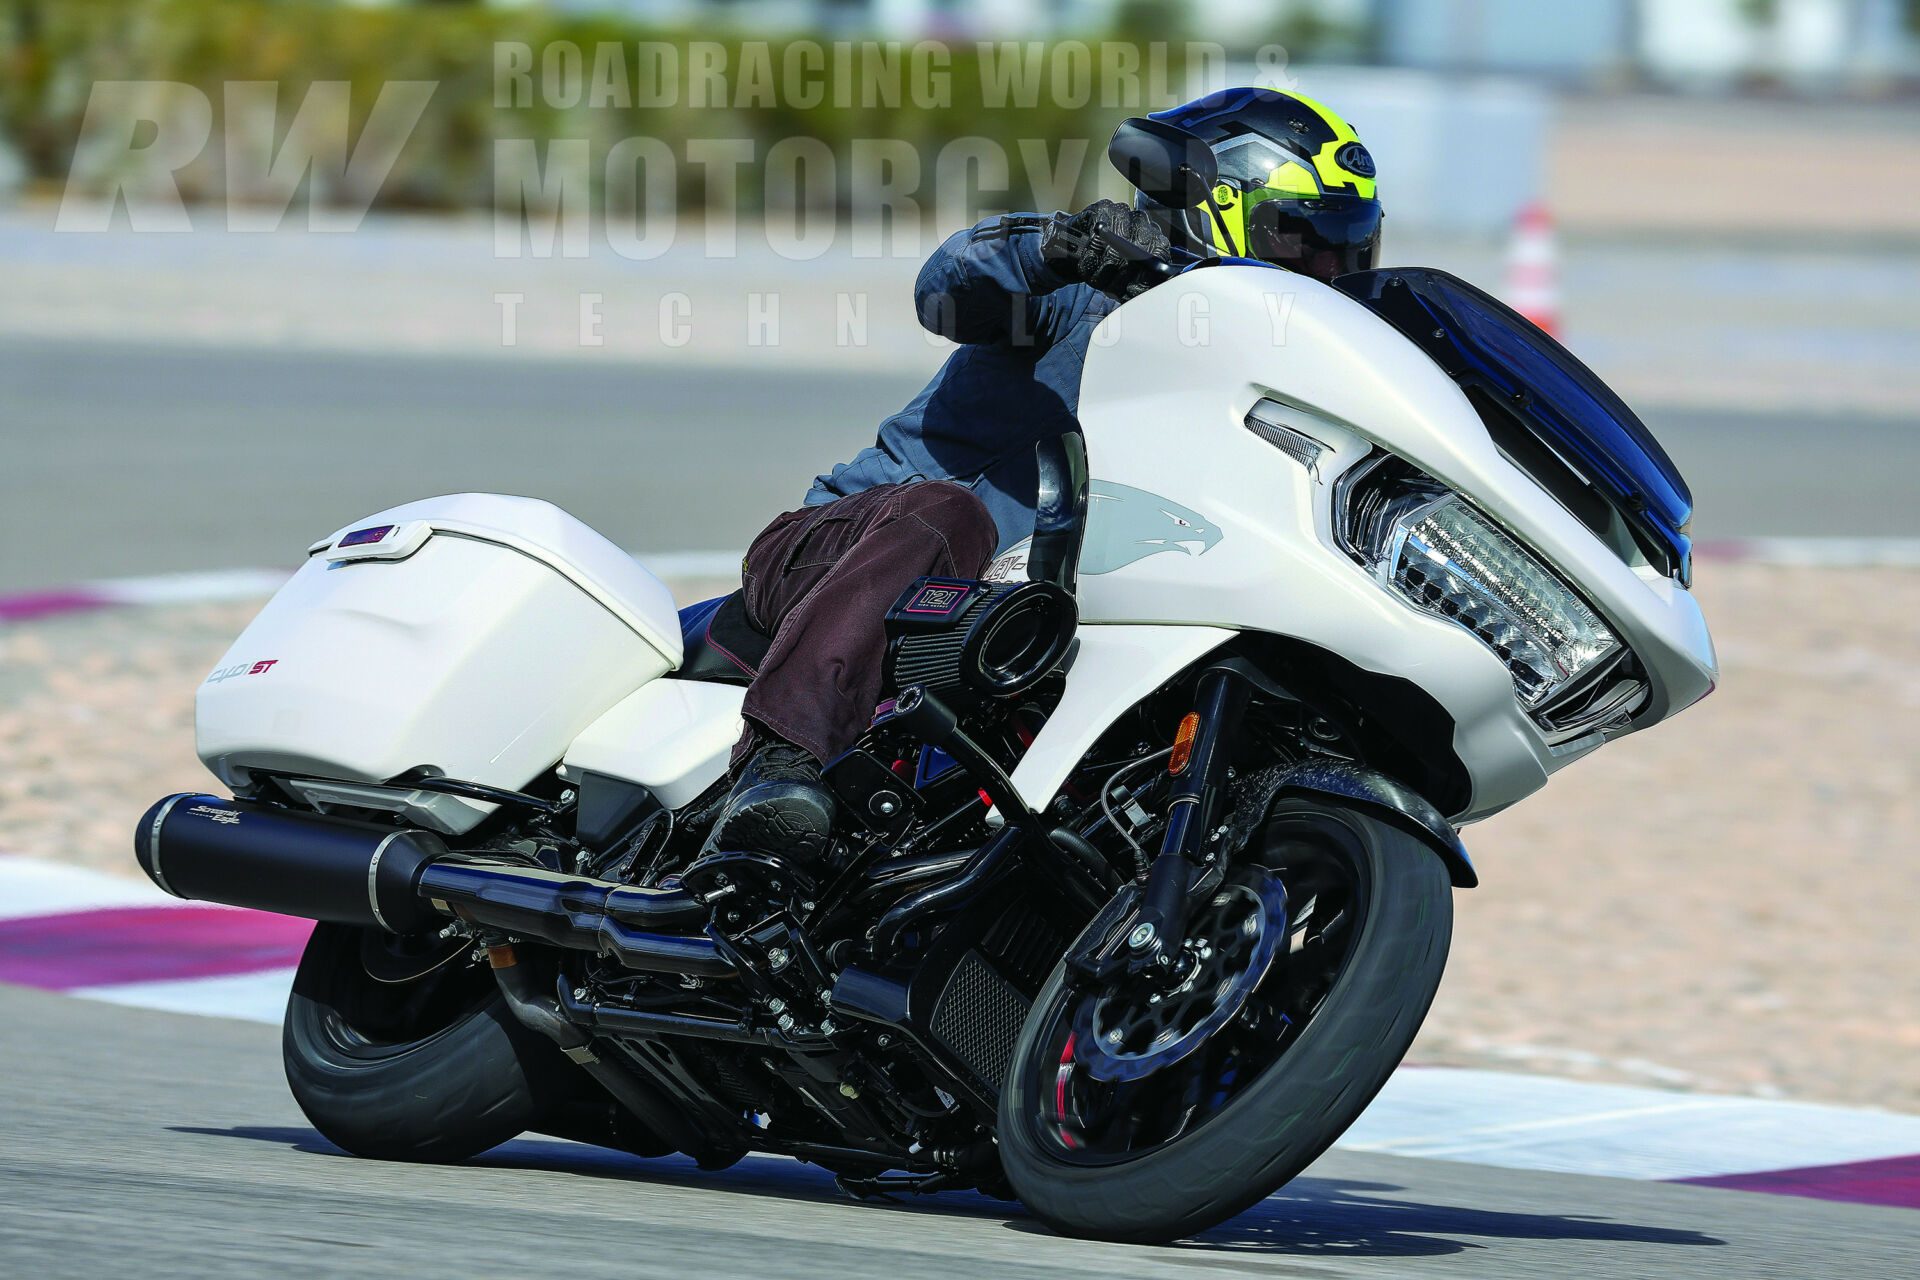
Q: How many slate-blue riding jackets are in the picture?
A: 1